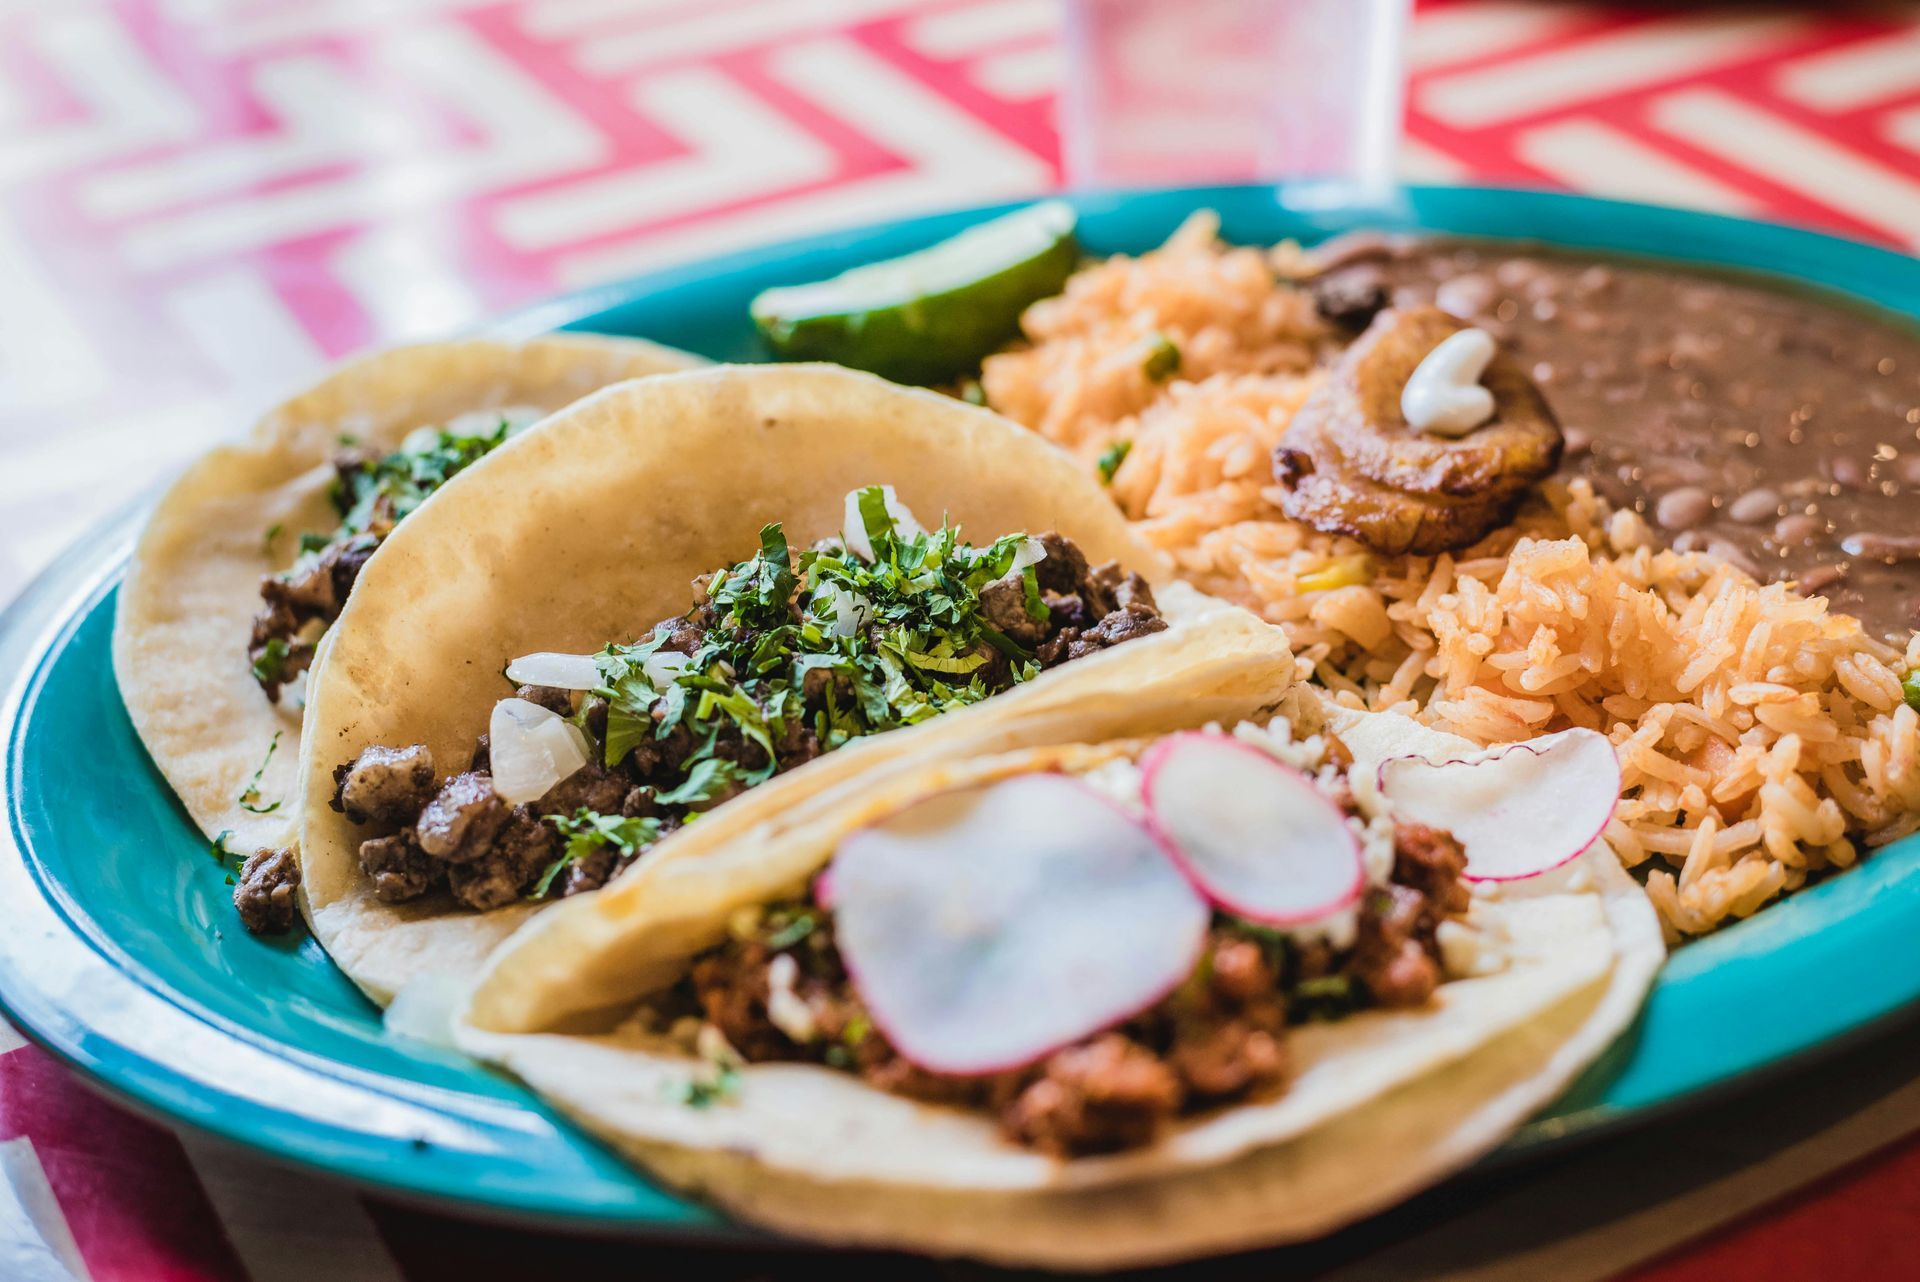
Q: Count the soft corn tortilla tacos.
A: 3